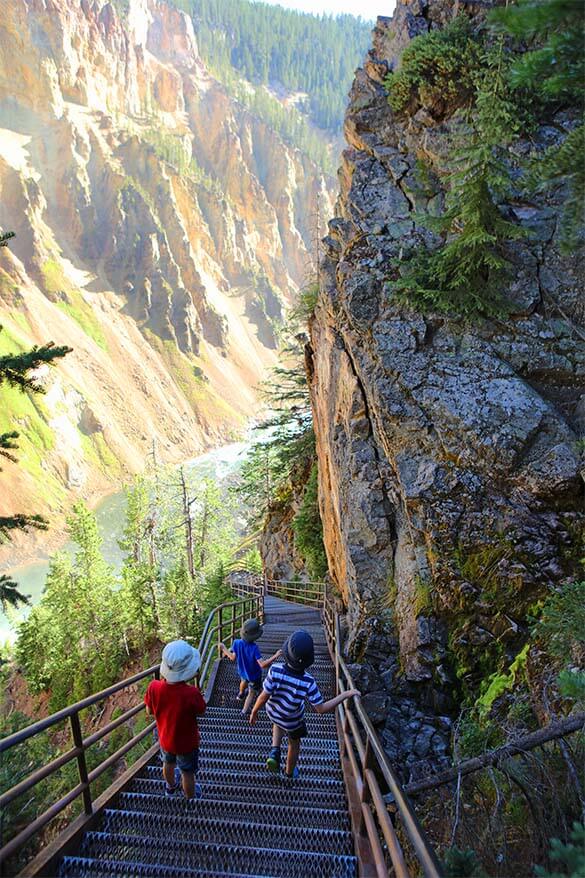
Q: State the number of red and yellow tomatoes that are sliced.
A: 0